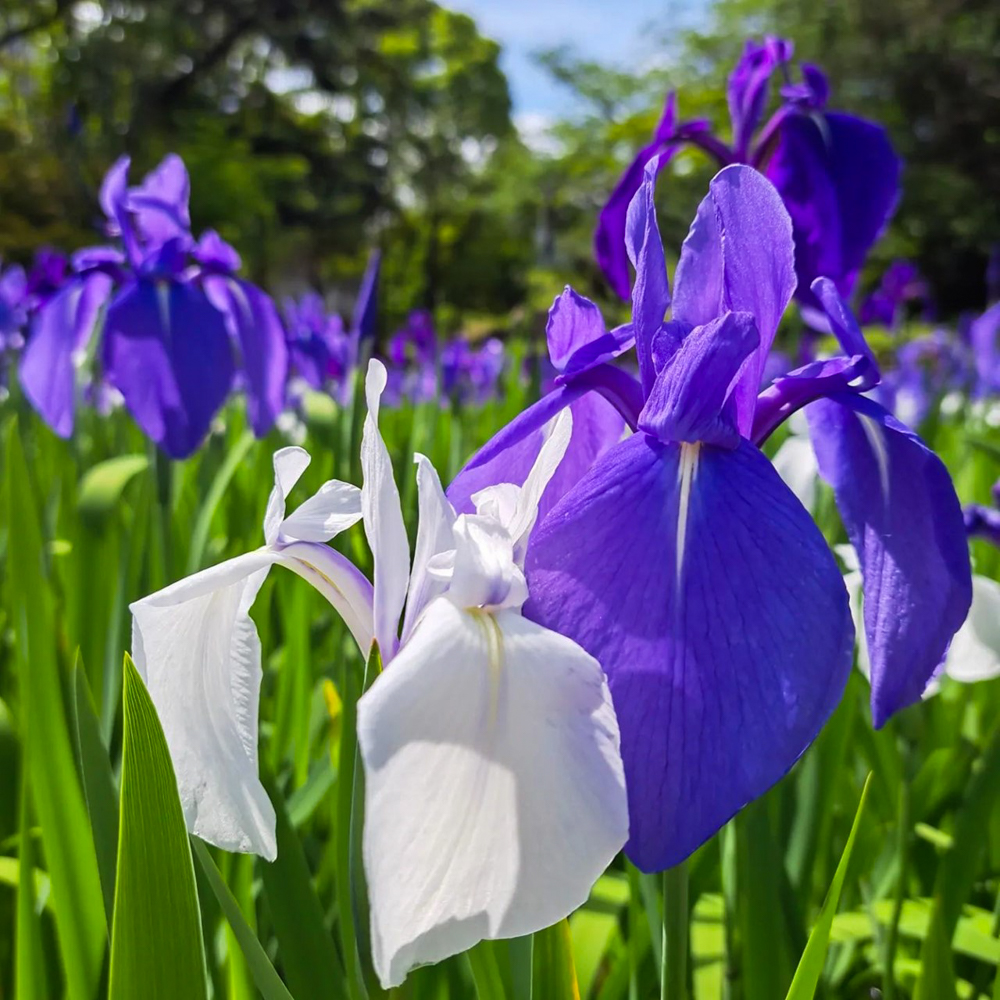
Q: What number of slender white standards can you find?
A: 3